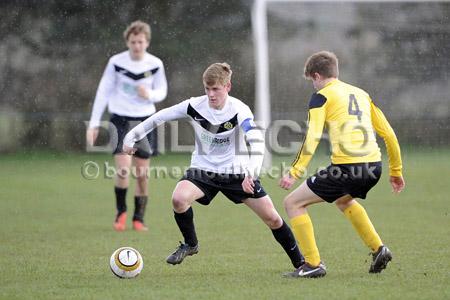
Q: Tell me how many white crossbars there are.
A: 1